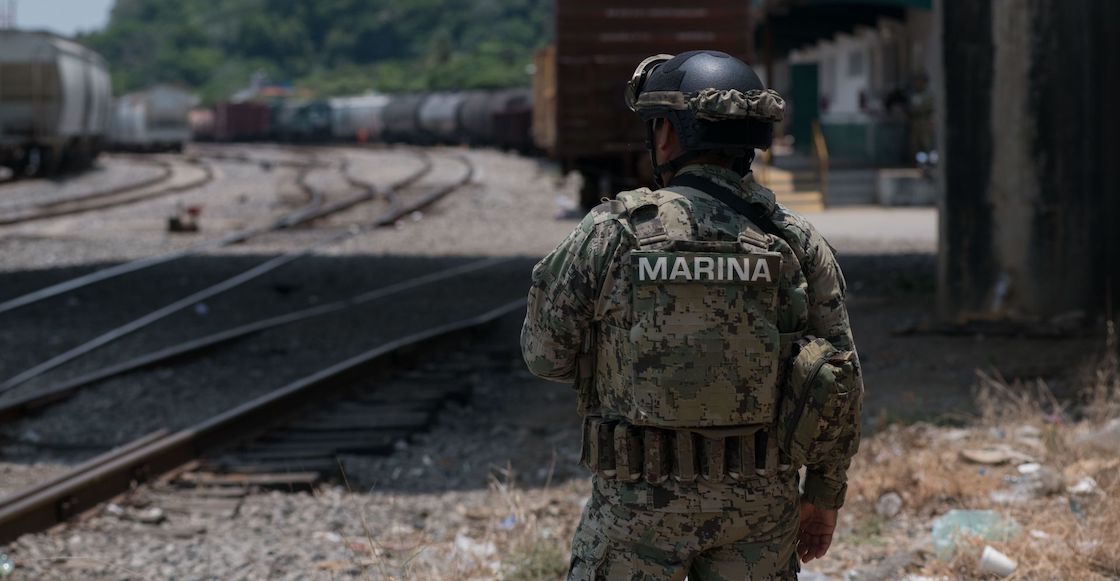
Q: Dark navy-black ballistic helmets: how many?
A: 1